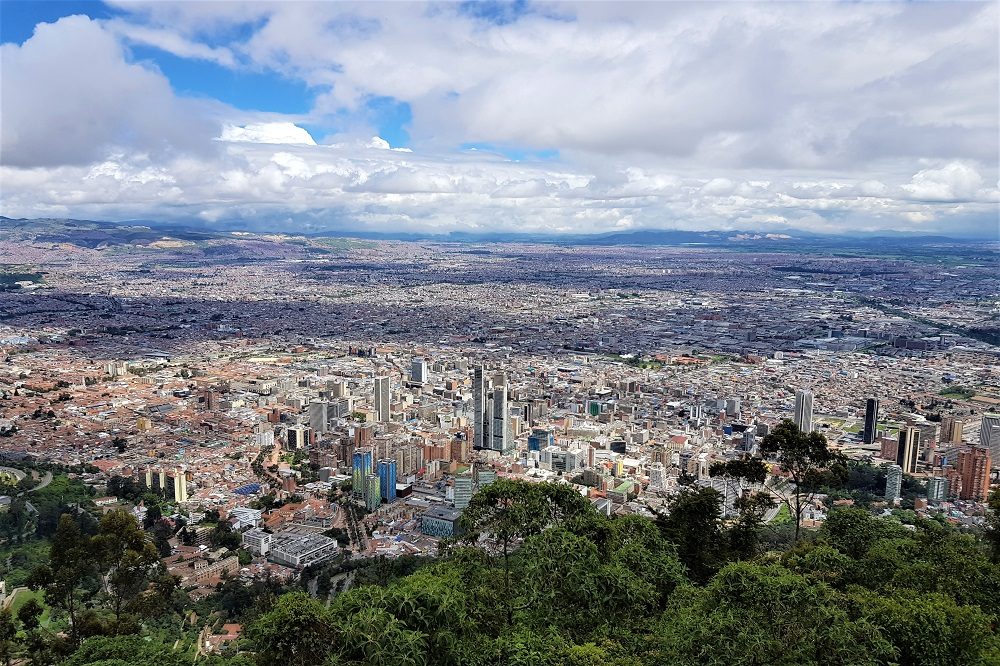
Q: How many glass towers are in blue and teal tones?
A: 3